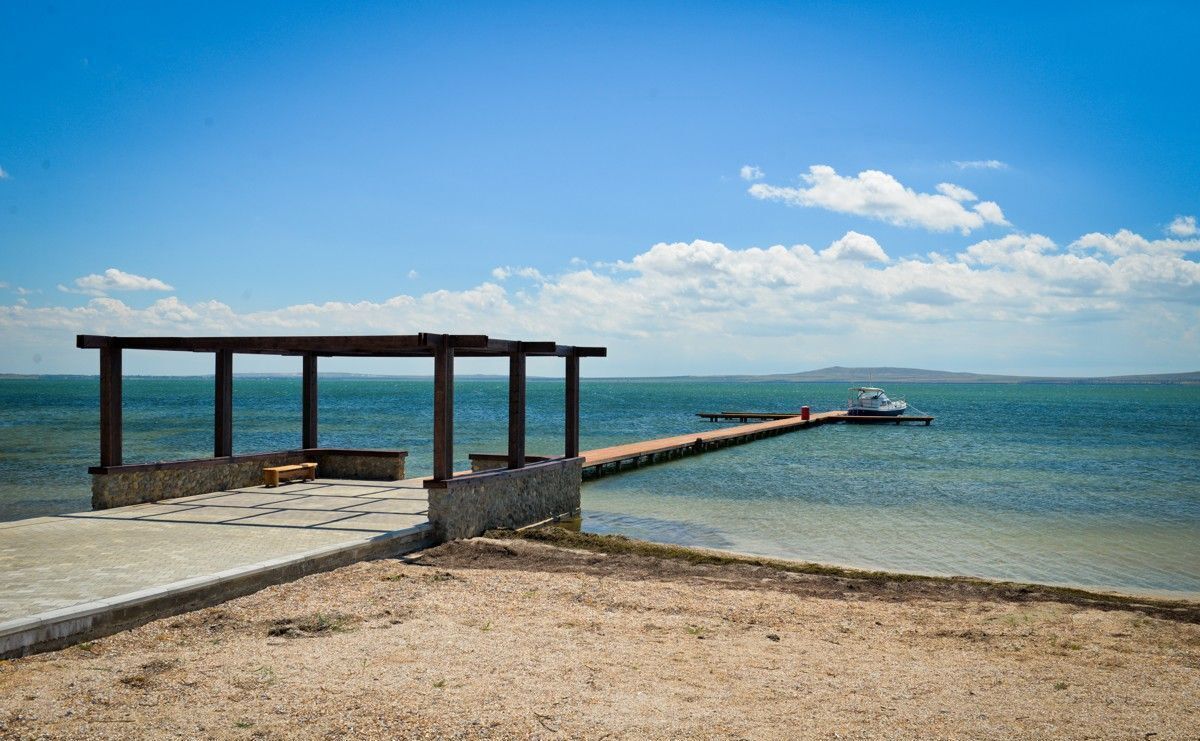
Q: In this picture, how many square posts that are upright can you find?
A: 6